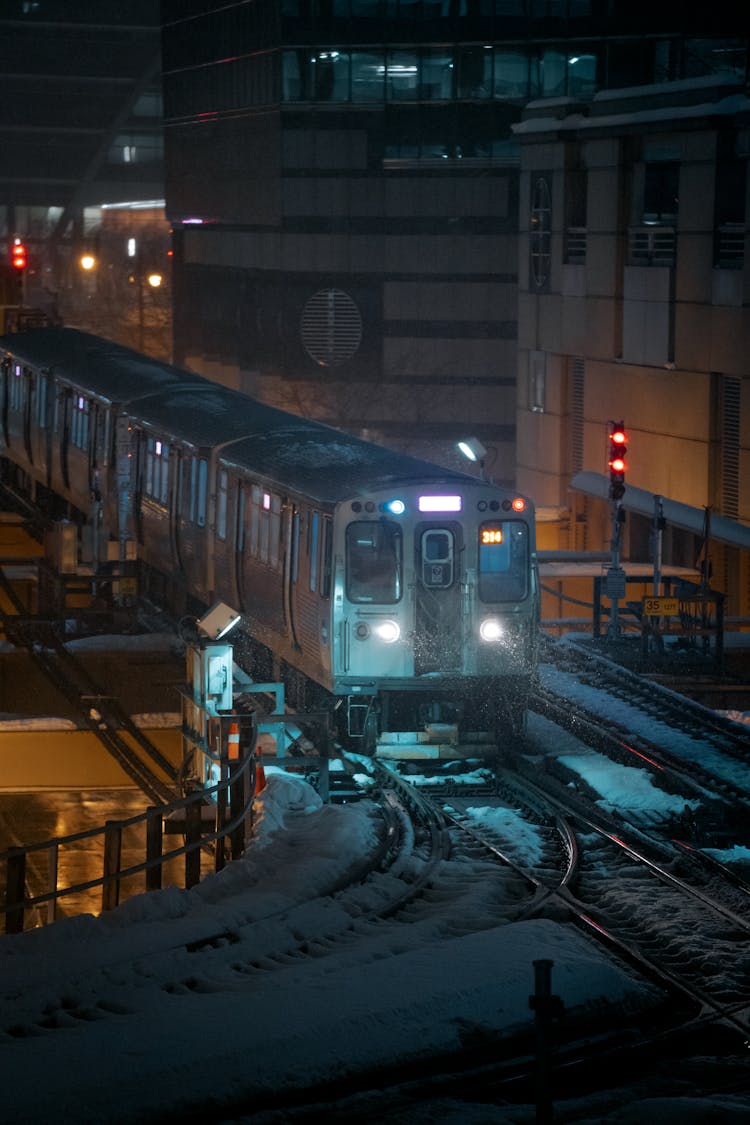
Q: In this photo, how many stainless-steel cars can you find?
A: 4